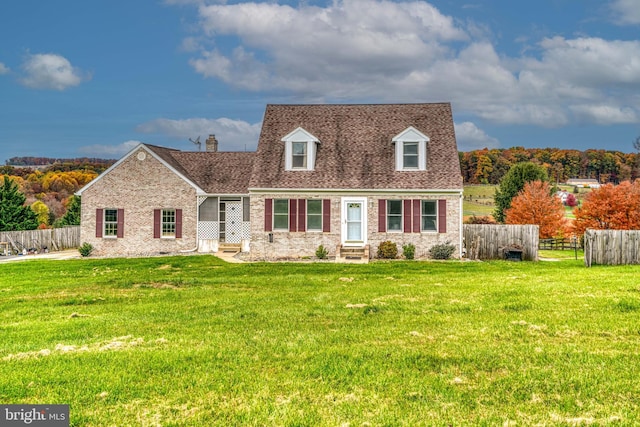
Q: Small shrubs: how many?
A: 5